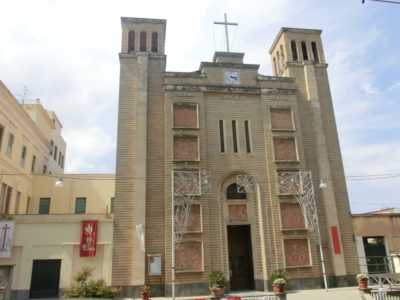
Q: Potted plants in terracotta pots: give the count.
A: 4